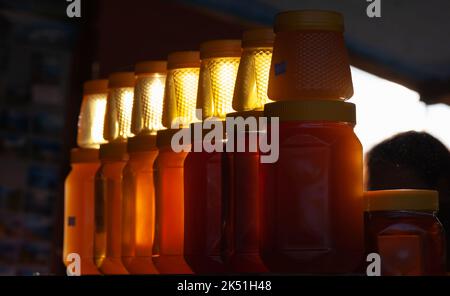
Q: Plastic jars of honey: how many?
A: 15